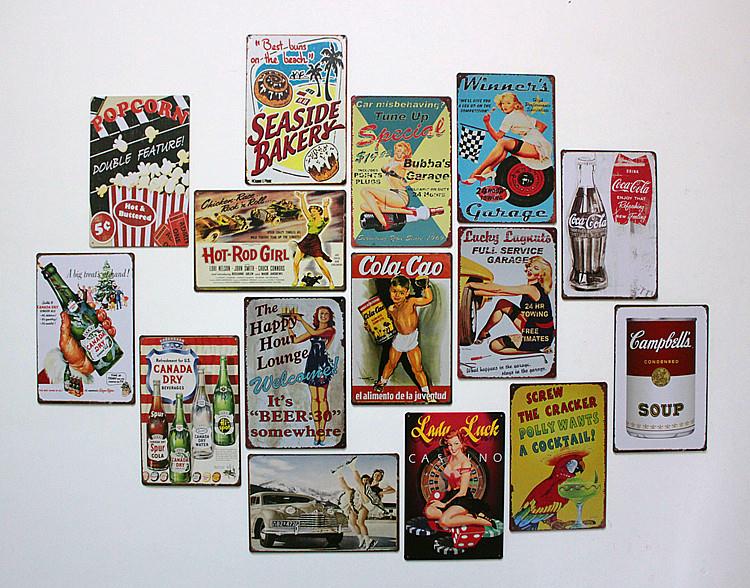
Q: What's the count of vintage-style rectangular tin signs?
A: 15